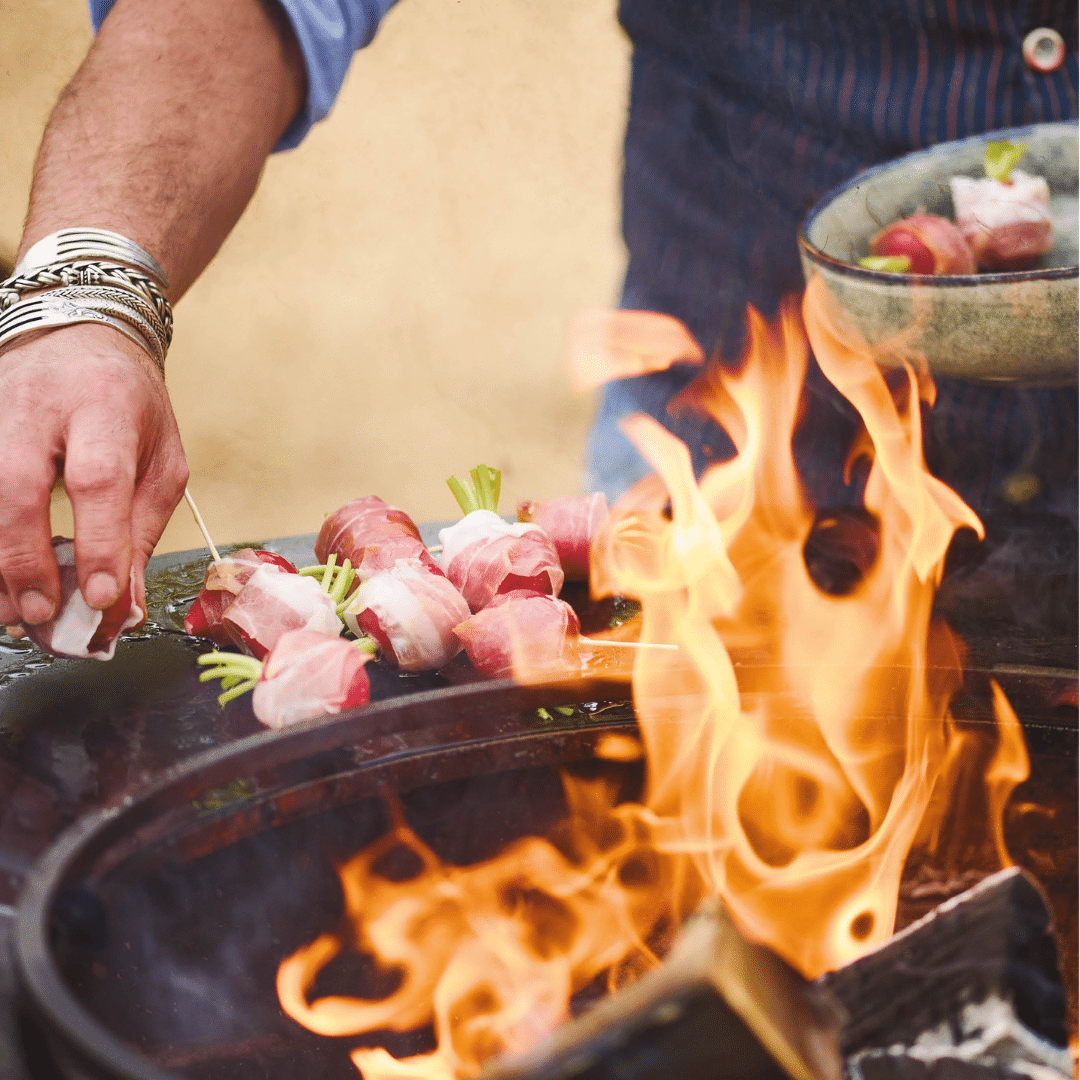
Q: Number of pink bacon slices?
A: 11